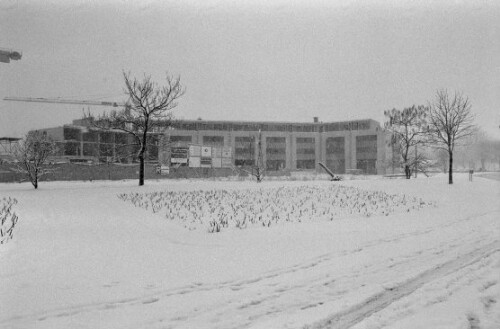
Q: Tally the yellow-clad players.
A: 0